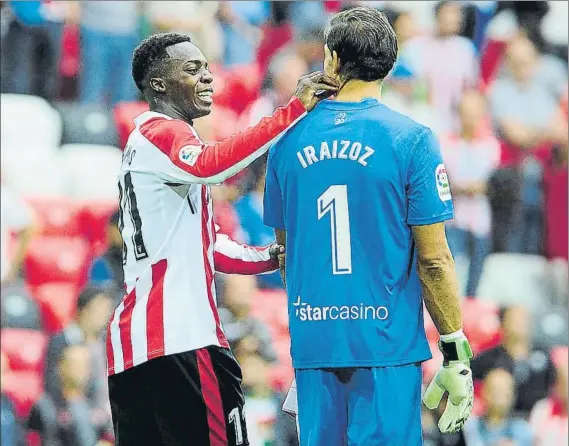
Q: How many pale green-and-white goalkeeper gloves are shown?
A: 1